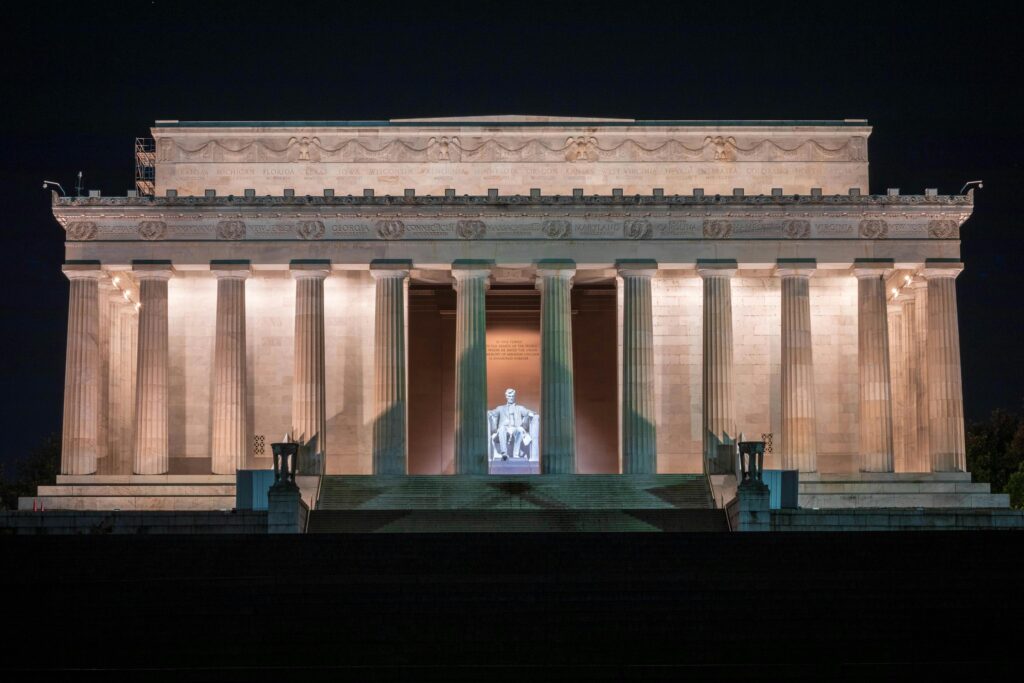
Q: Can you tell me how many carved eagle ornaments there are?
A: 4